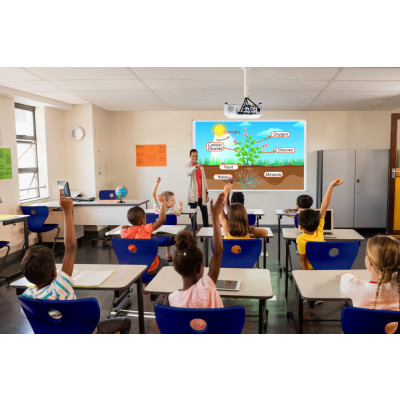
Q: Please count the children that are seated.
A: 9